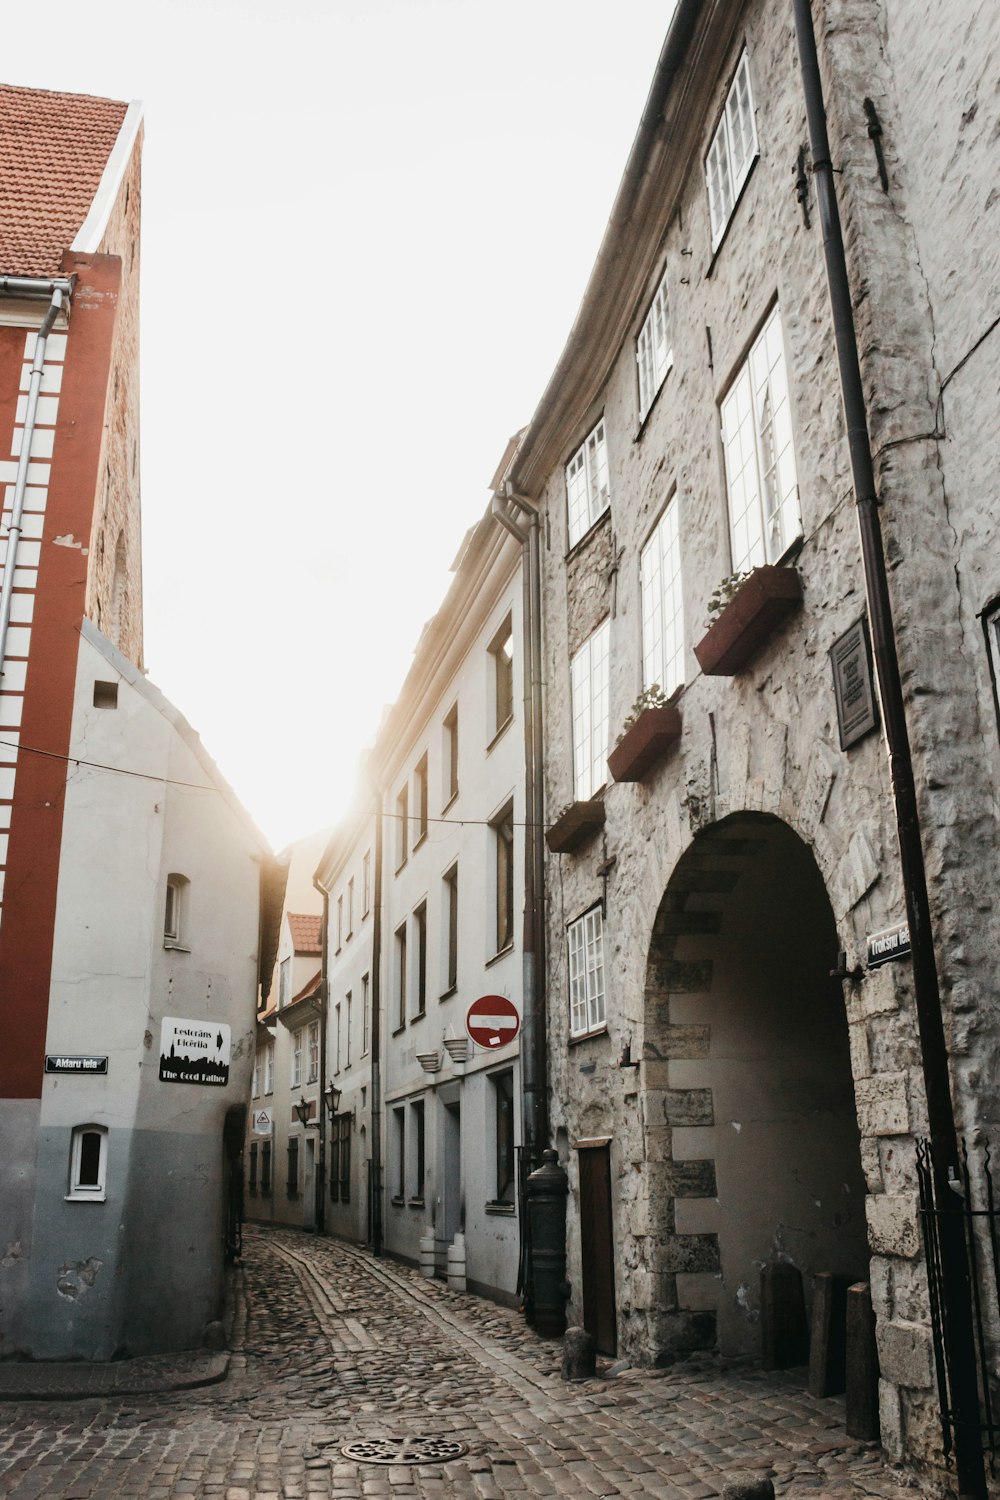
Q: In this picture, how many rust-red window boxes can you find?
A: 3